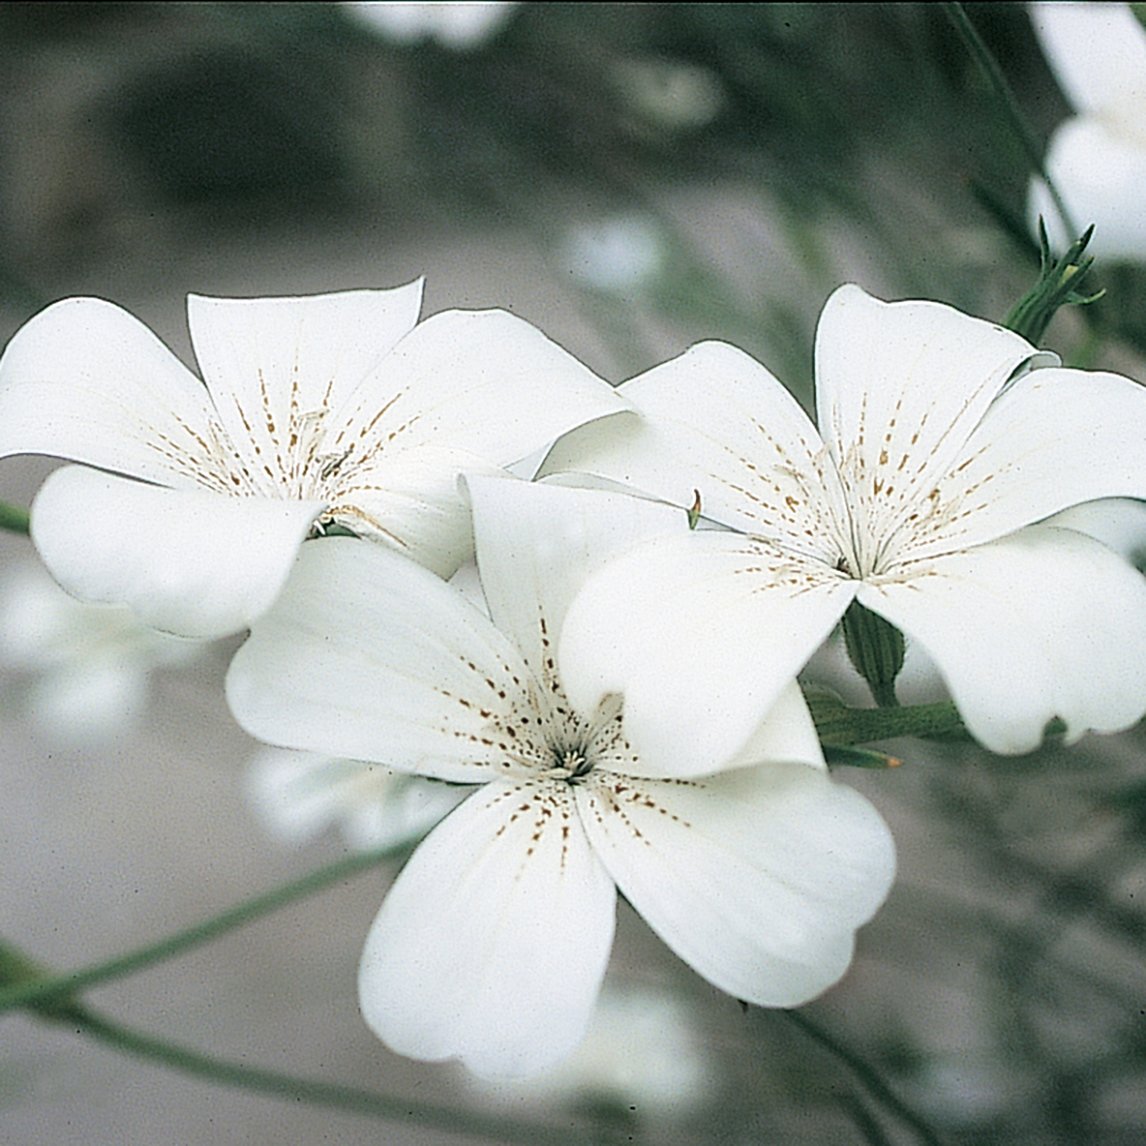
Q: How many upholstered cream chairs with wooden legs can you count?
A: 0